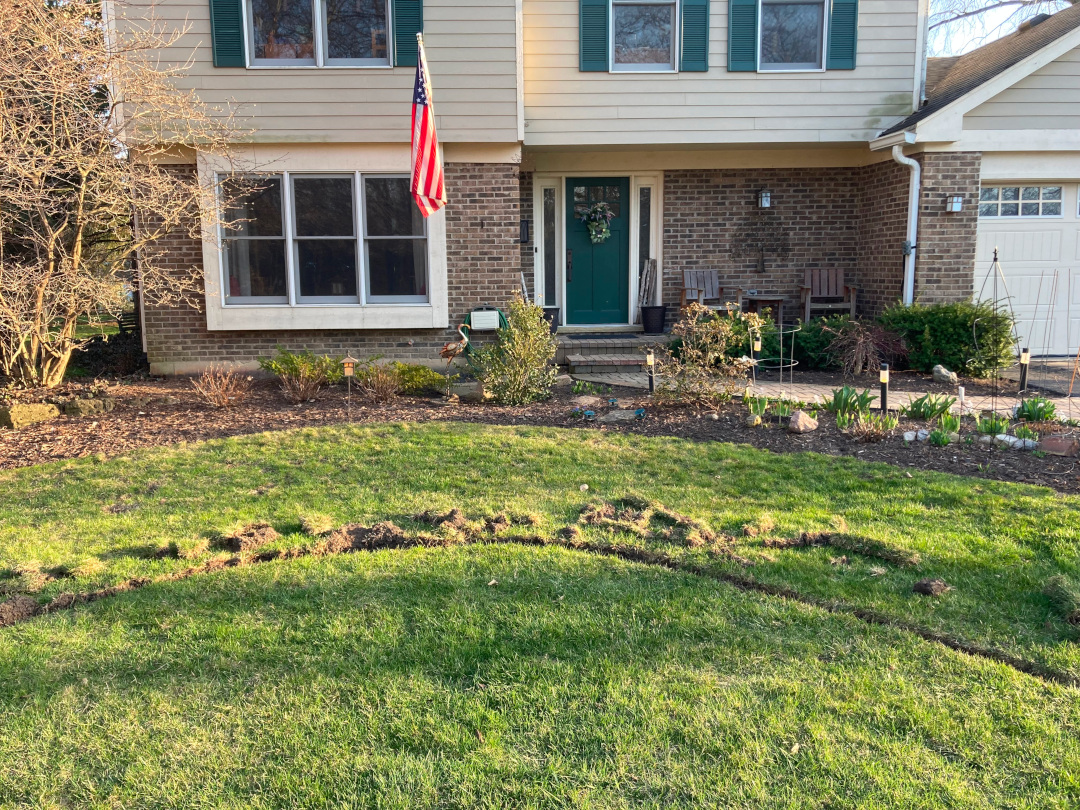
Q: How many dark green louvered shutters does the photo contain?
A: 6